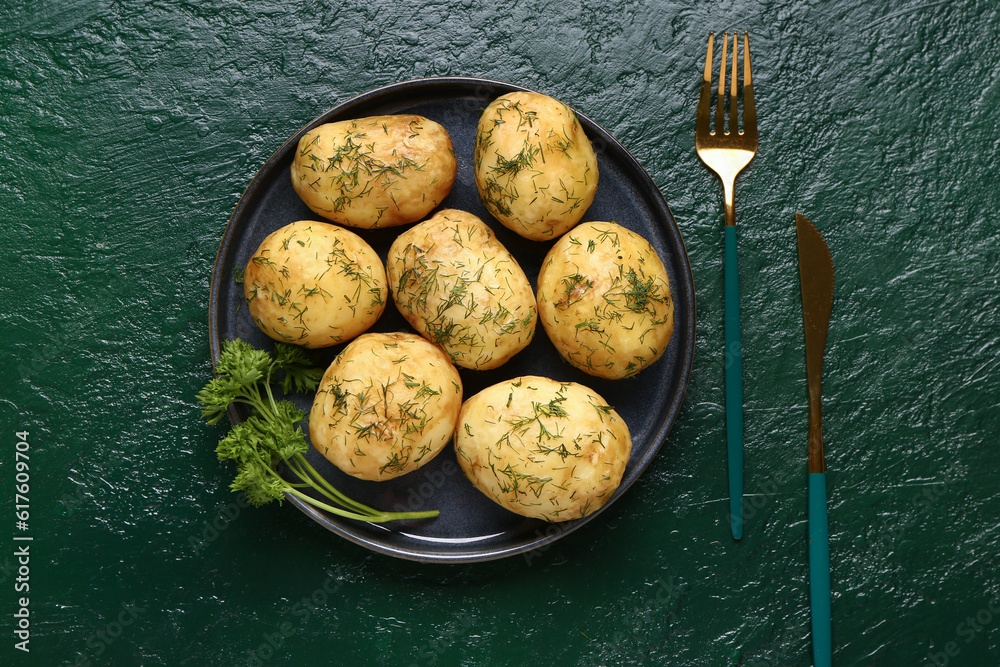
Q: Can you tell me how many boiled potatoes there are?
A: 7